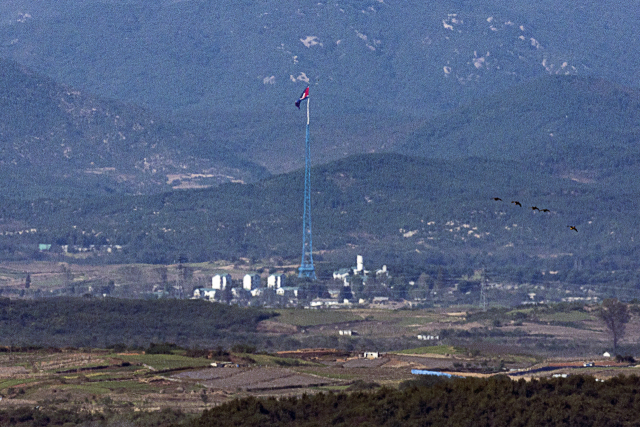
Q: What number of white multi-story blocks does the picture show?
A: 3